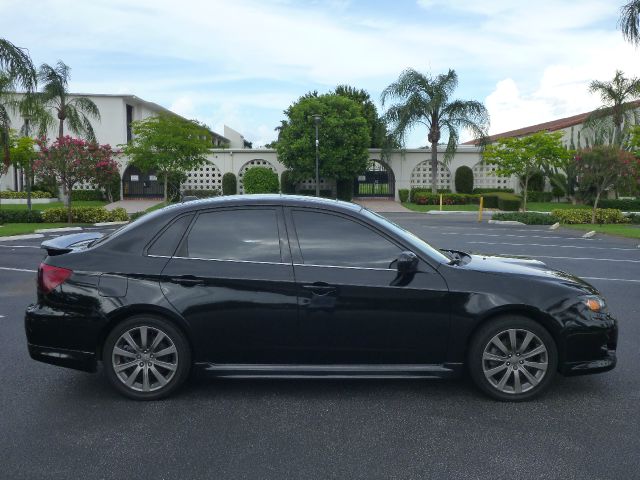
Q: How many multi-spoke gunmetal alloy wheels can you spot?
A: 2